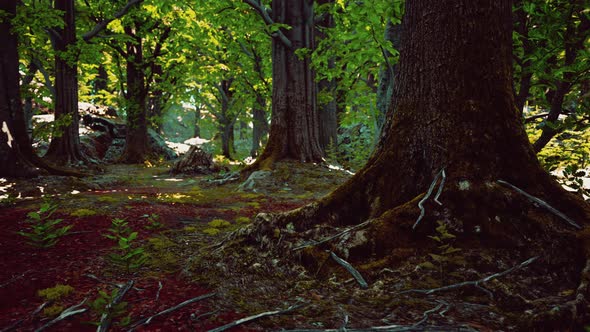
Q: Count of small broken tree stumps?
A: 1